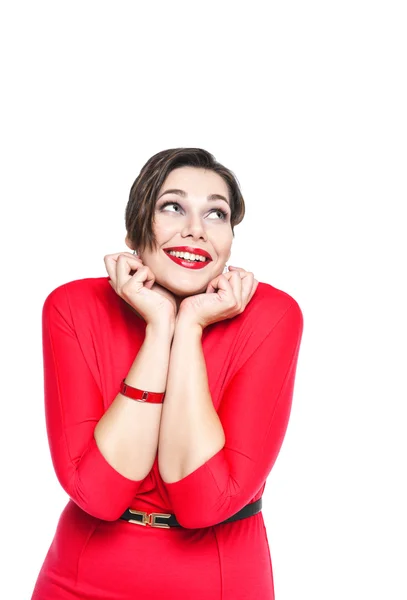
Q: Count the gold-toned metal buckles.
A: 1